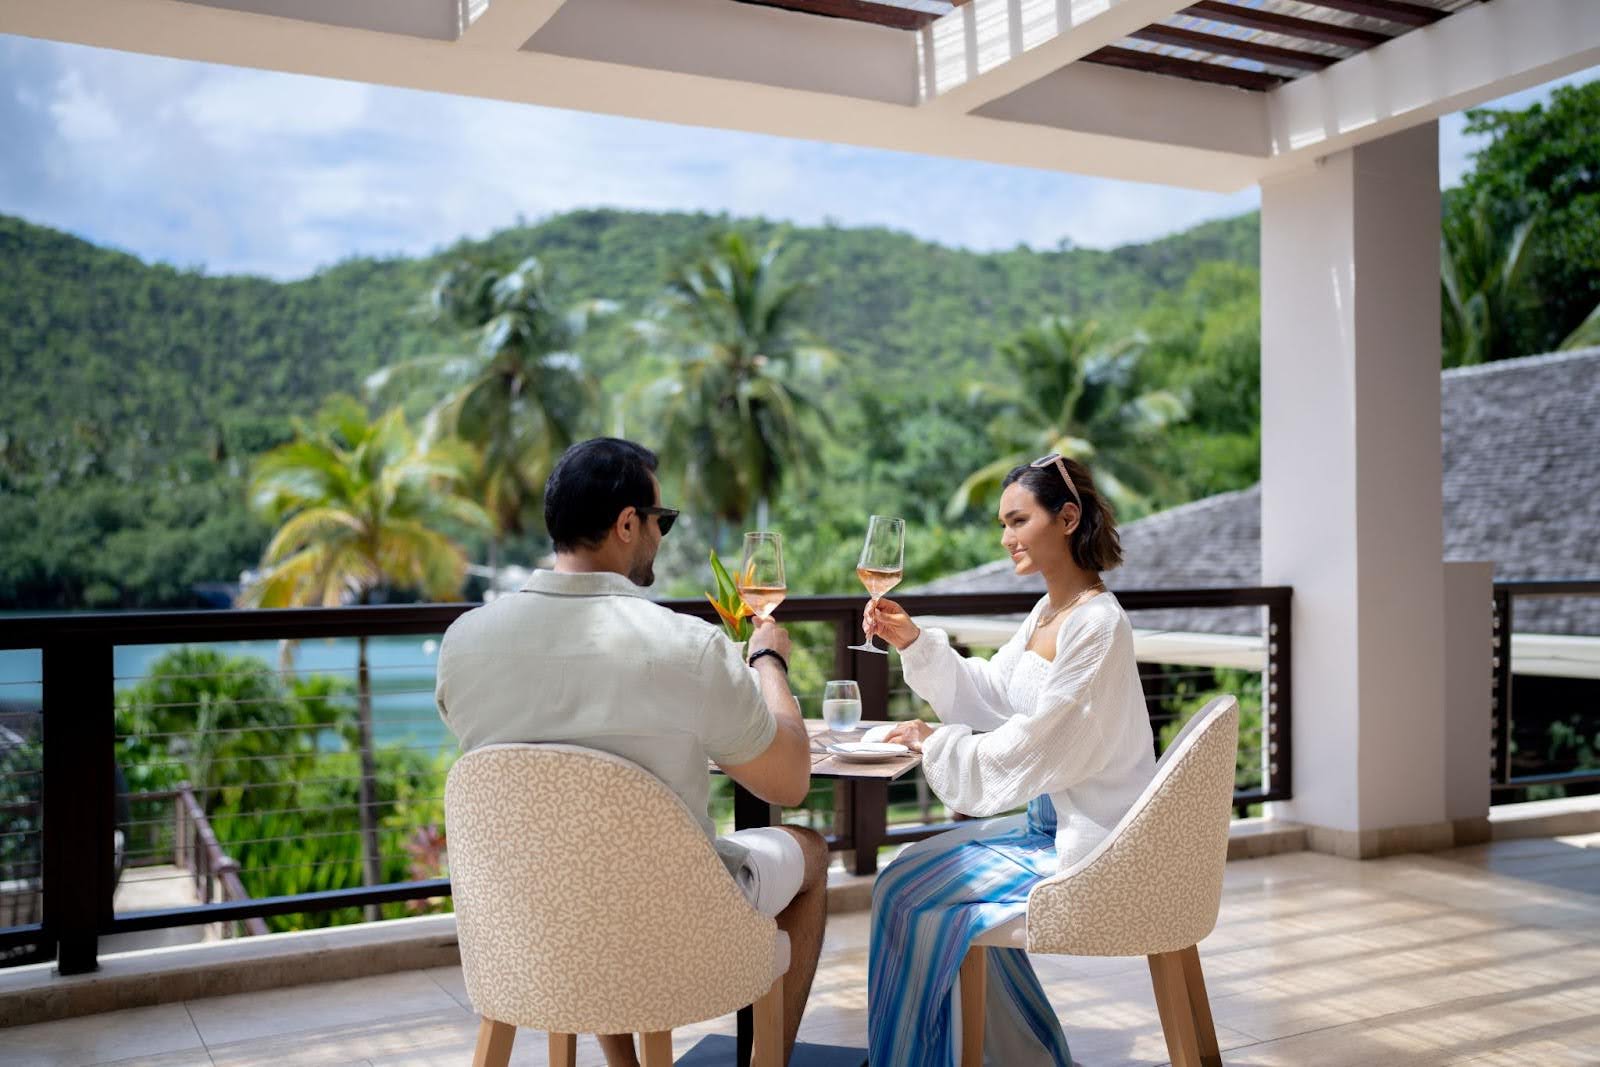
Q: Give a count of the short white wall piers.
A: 1